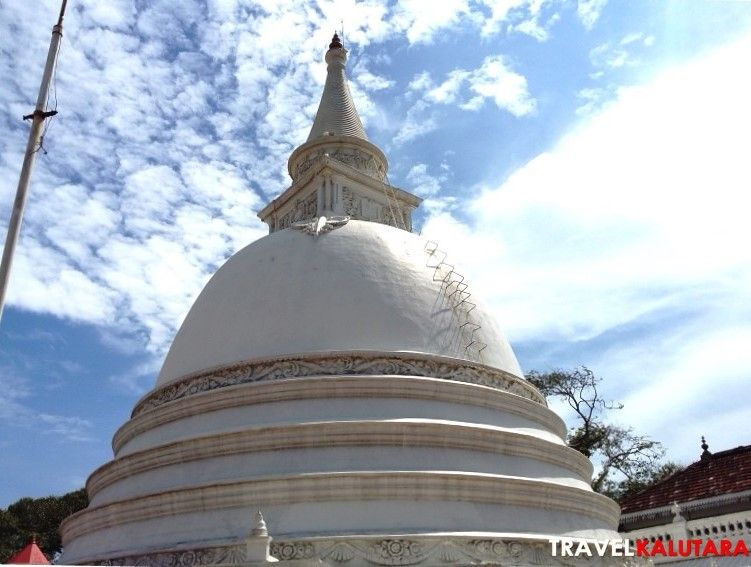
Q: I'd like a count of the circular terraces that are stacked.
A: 3